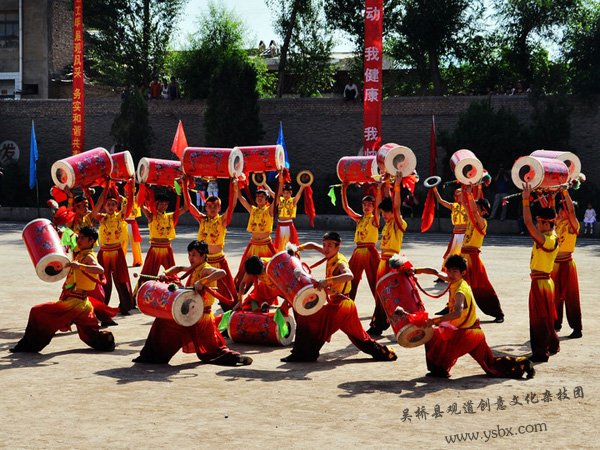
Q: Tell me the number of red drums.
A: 15